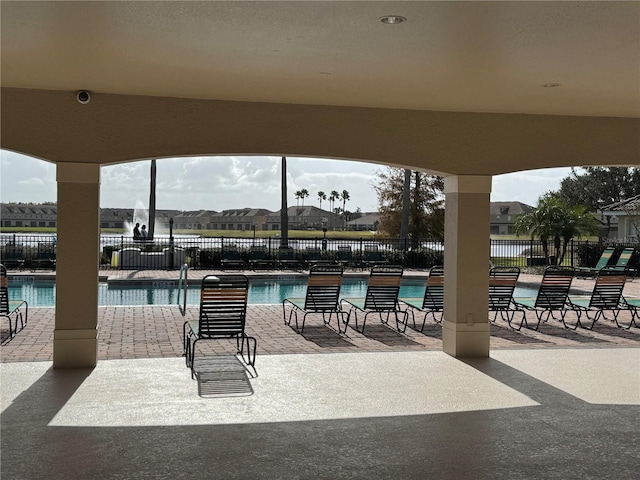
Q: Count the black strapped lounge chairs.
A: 8